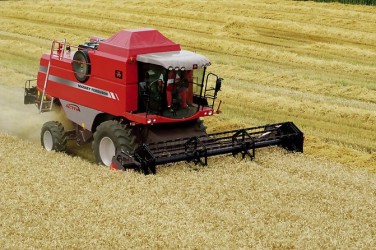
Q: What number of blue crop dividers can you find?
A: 0